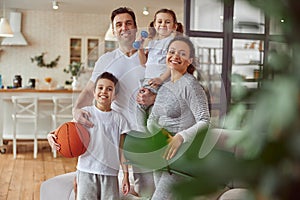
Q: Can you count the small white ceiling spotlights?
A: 2